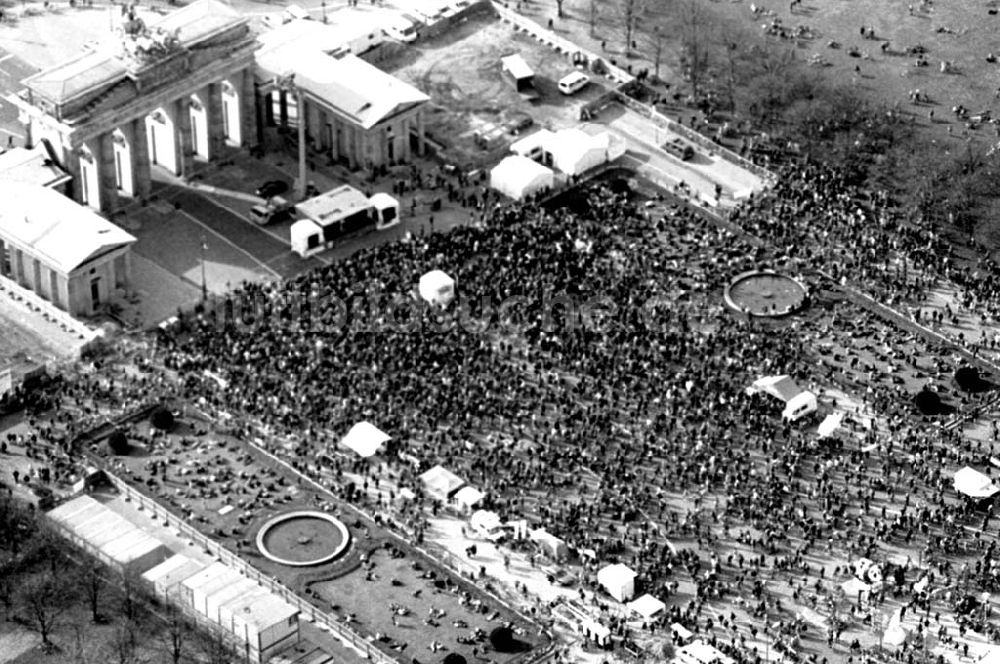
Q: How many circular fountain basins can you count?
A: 2